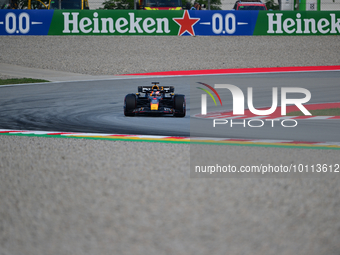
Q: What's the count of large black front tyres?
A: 2